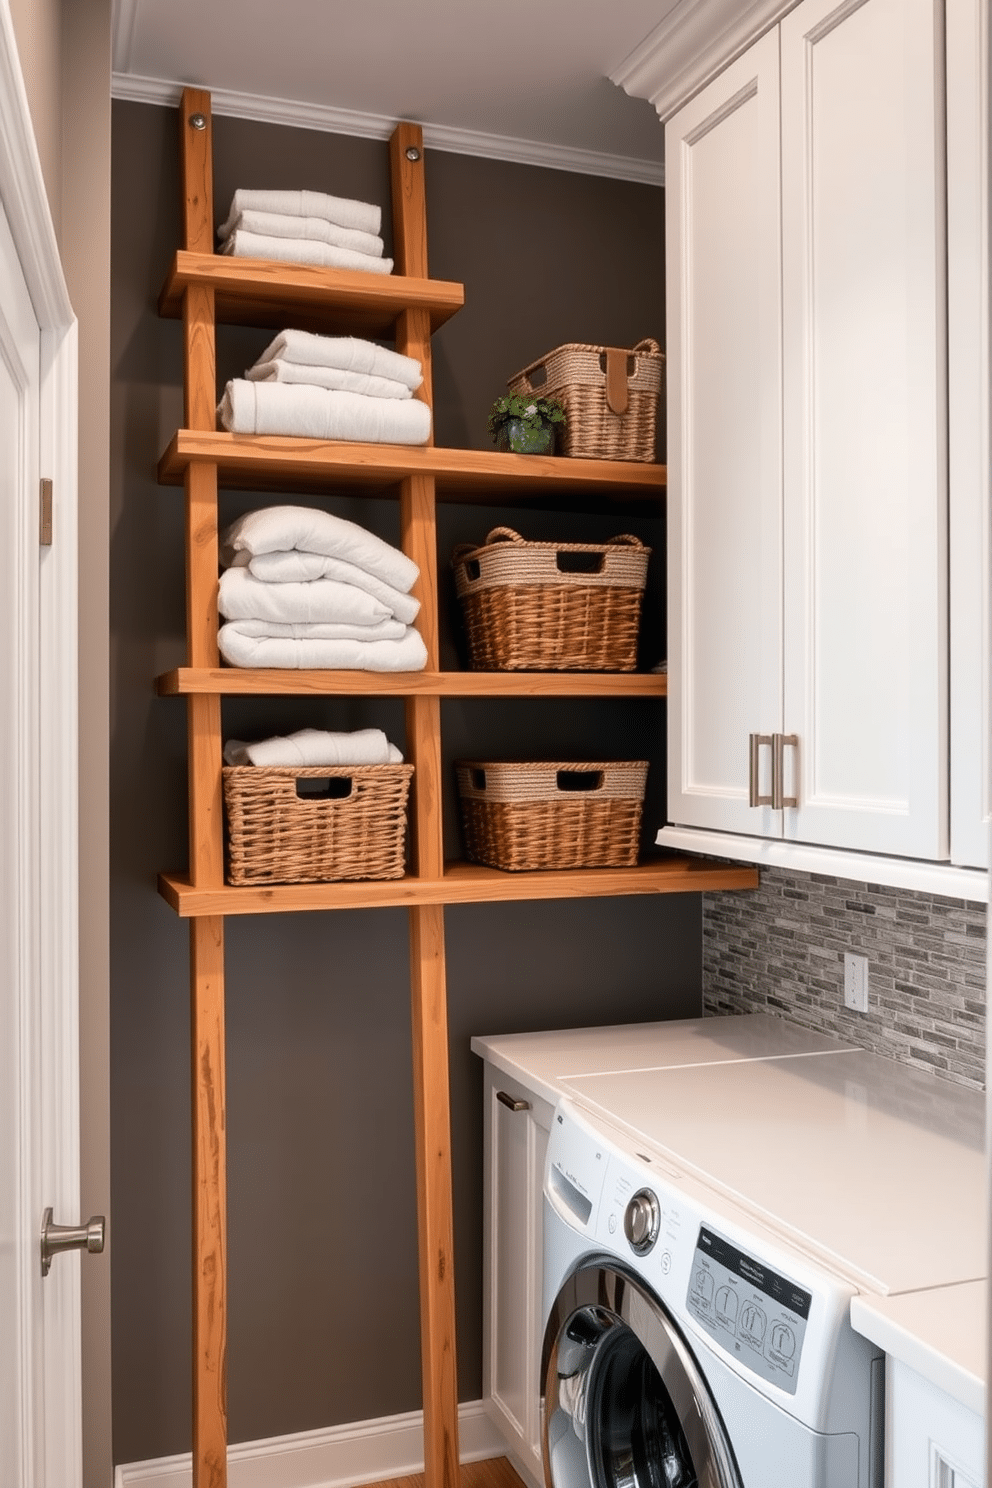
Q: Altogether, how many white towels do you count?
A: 11